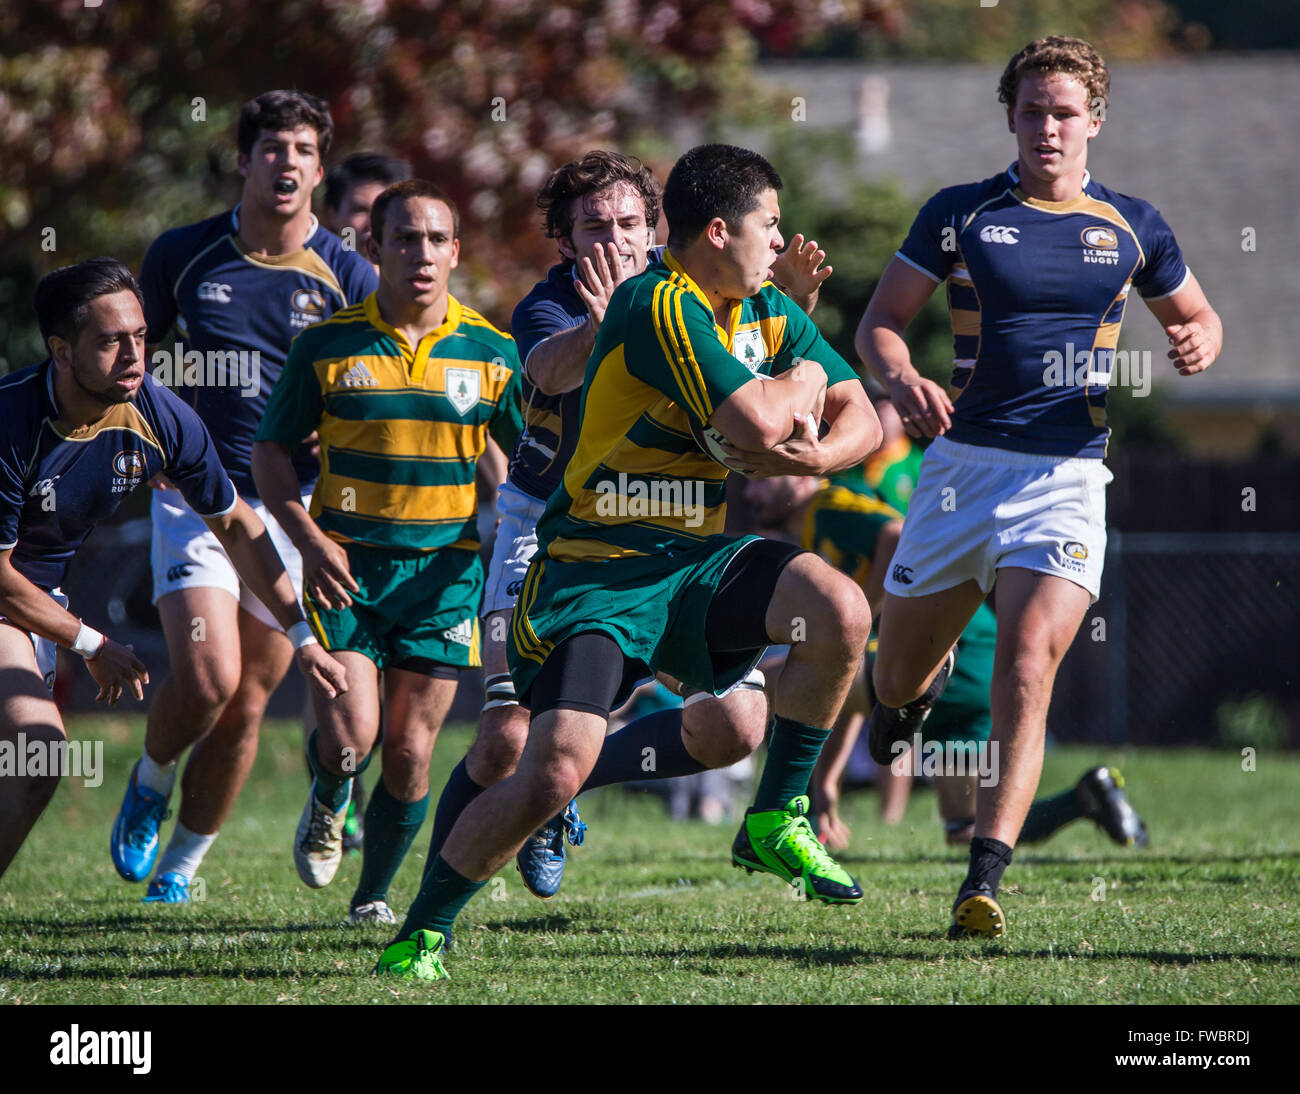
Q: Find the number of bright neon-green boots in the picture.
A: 2